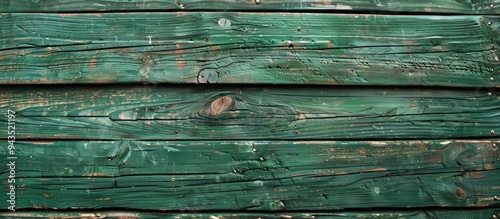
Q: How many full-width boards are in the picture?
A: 3